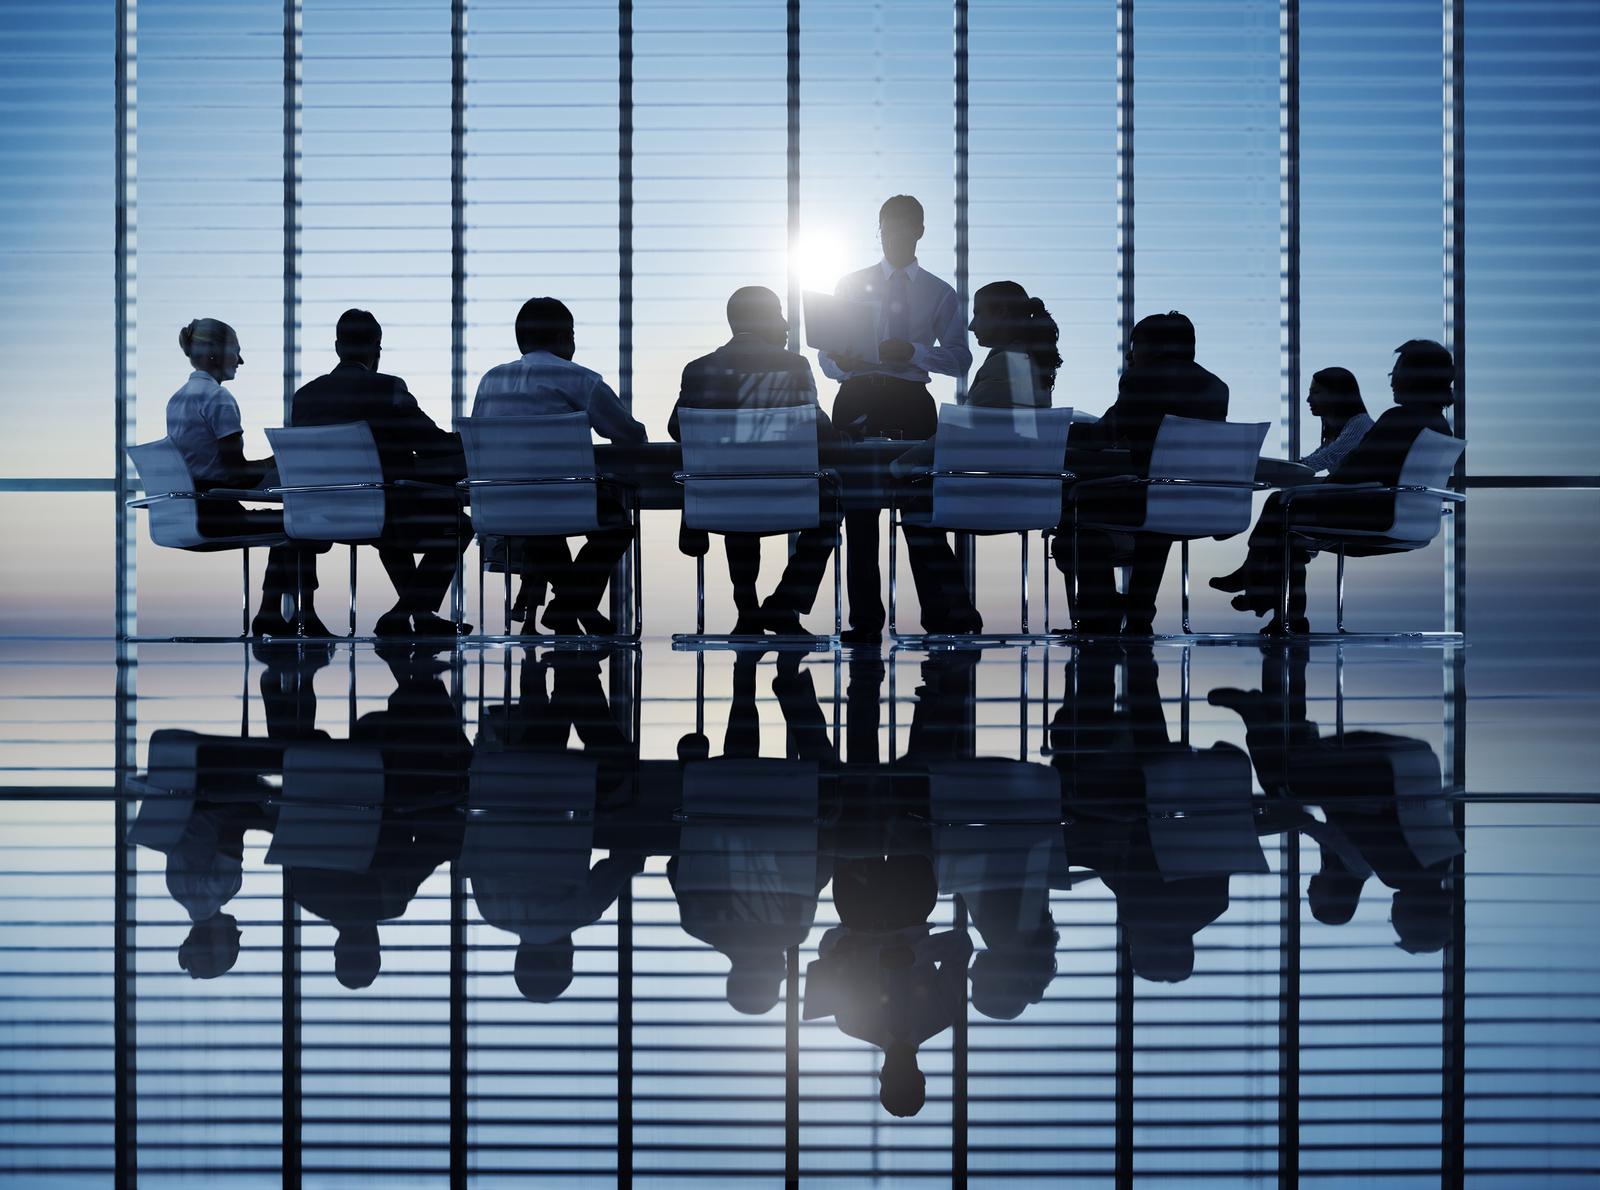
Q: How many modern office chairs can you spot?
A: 7